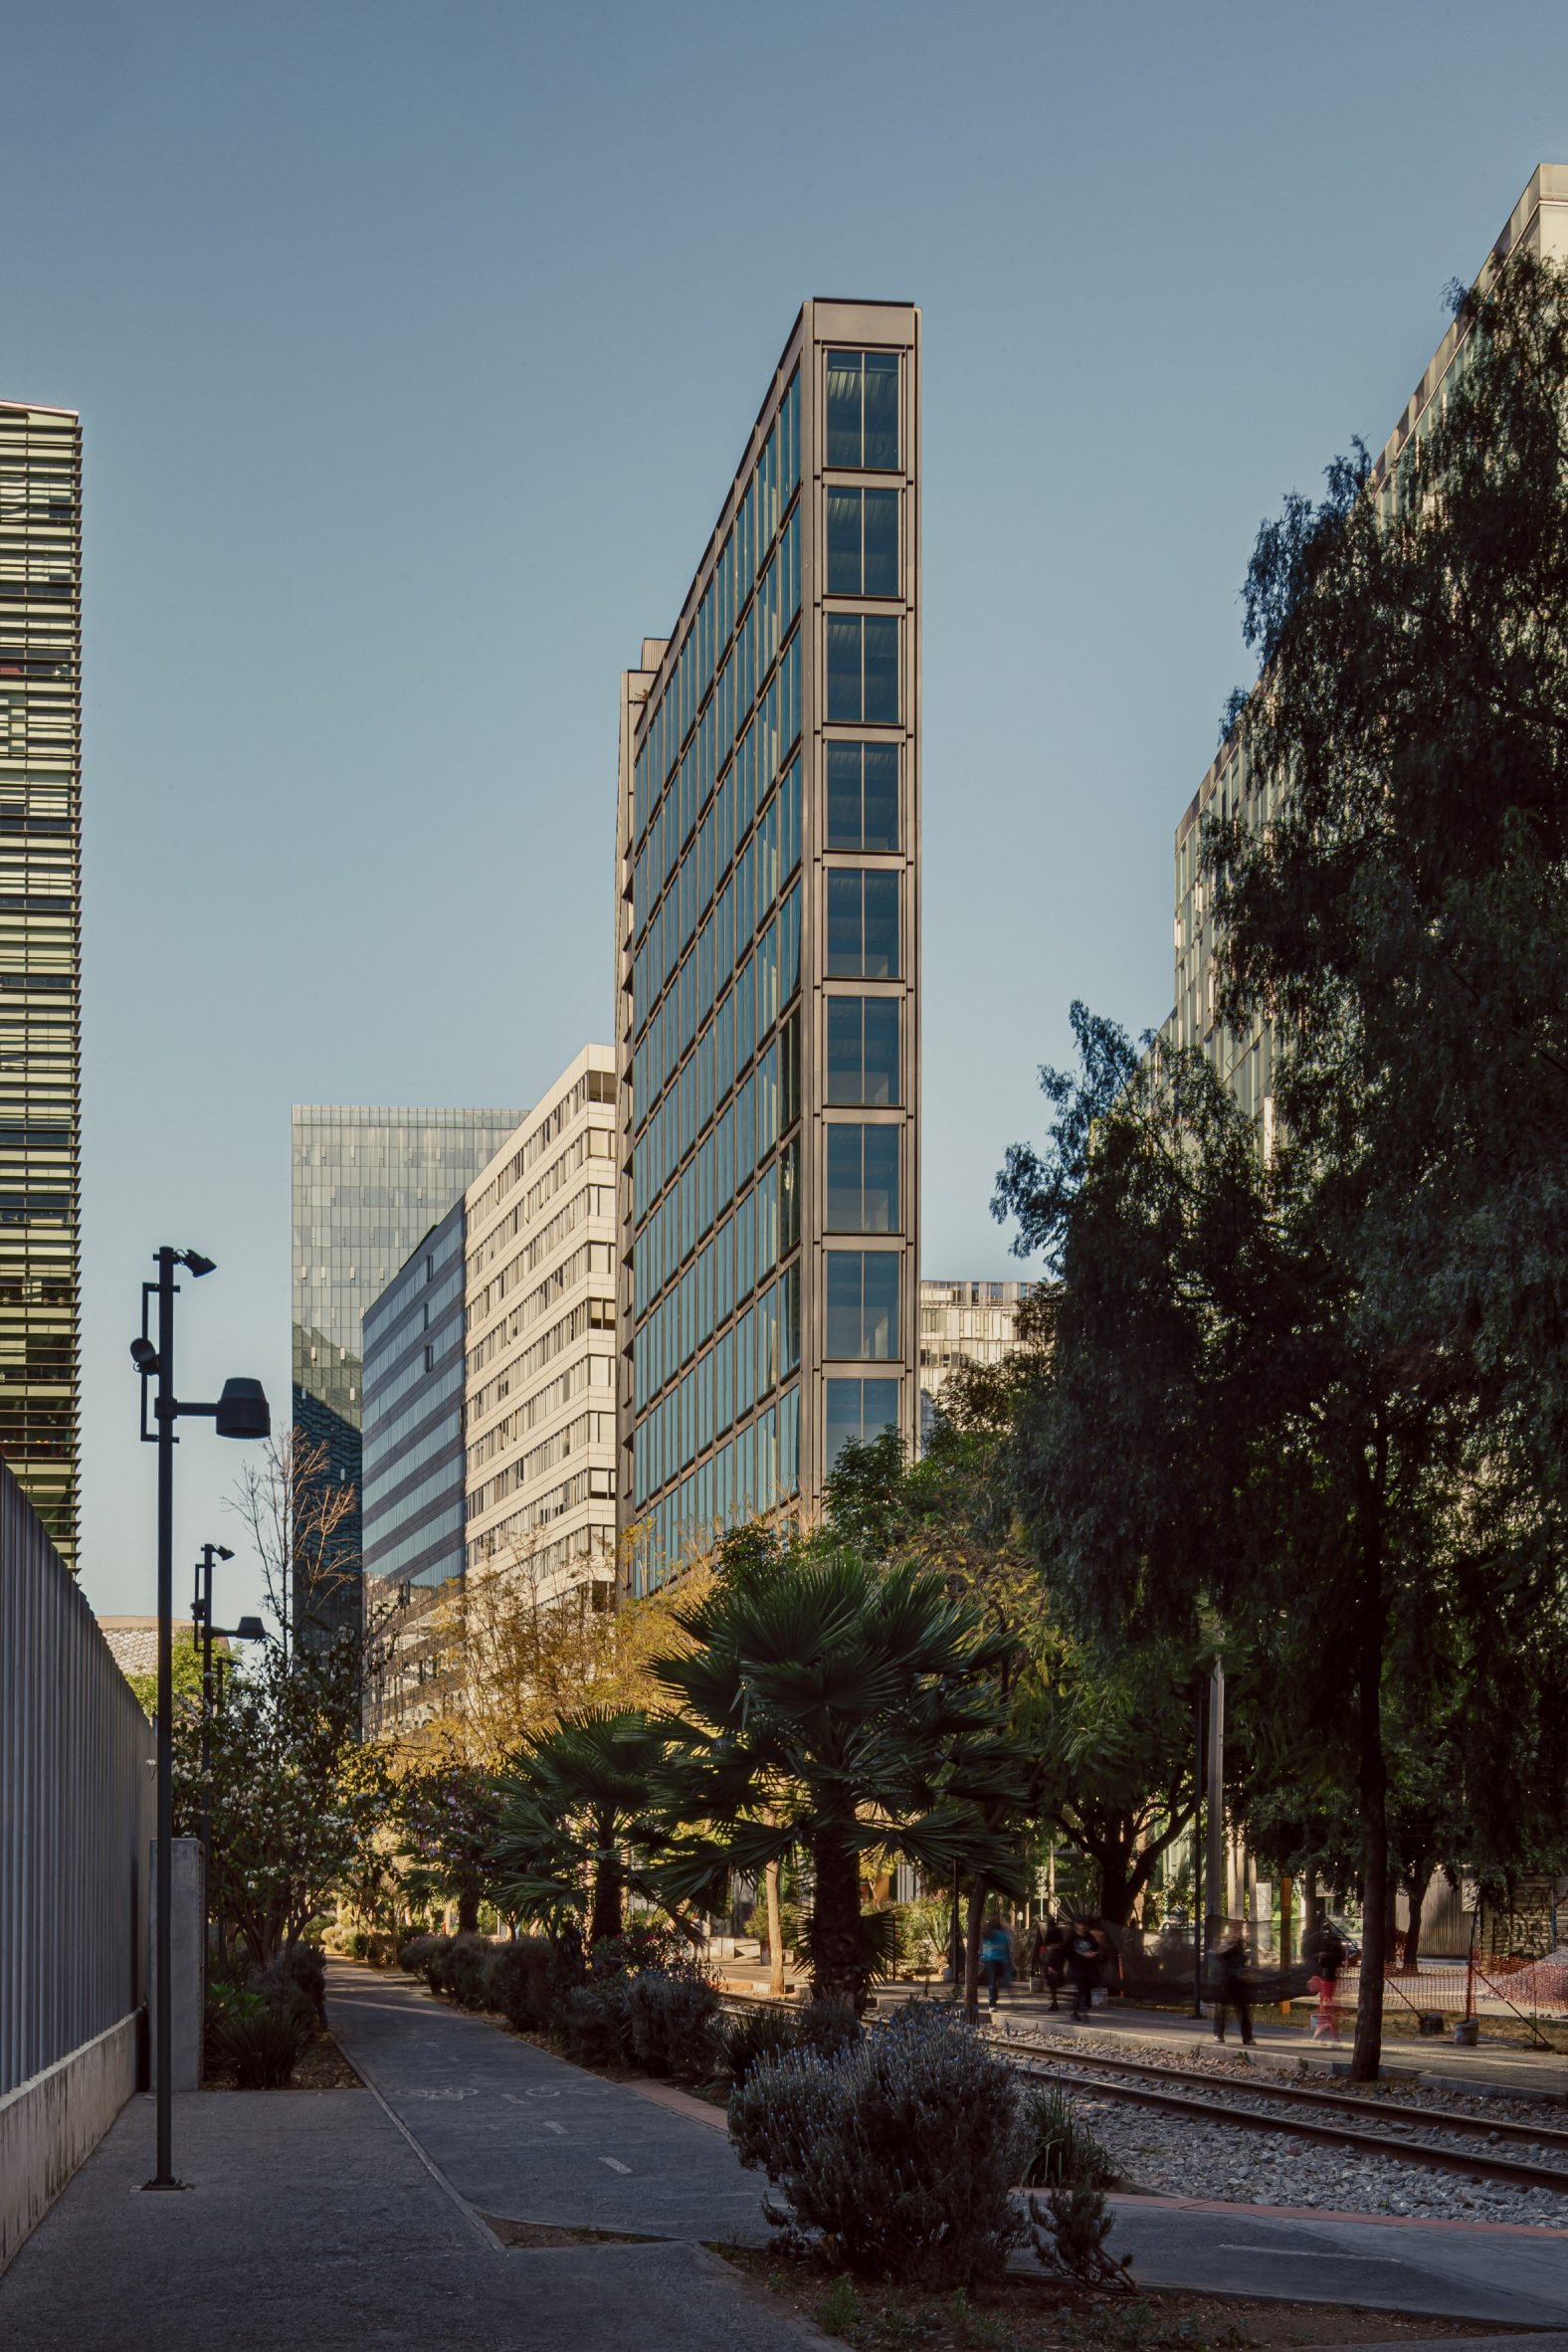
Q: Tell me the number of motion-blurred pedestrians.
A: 5